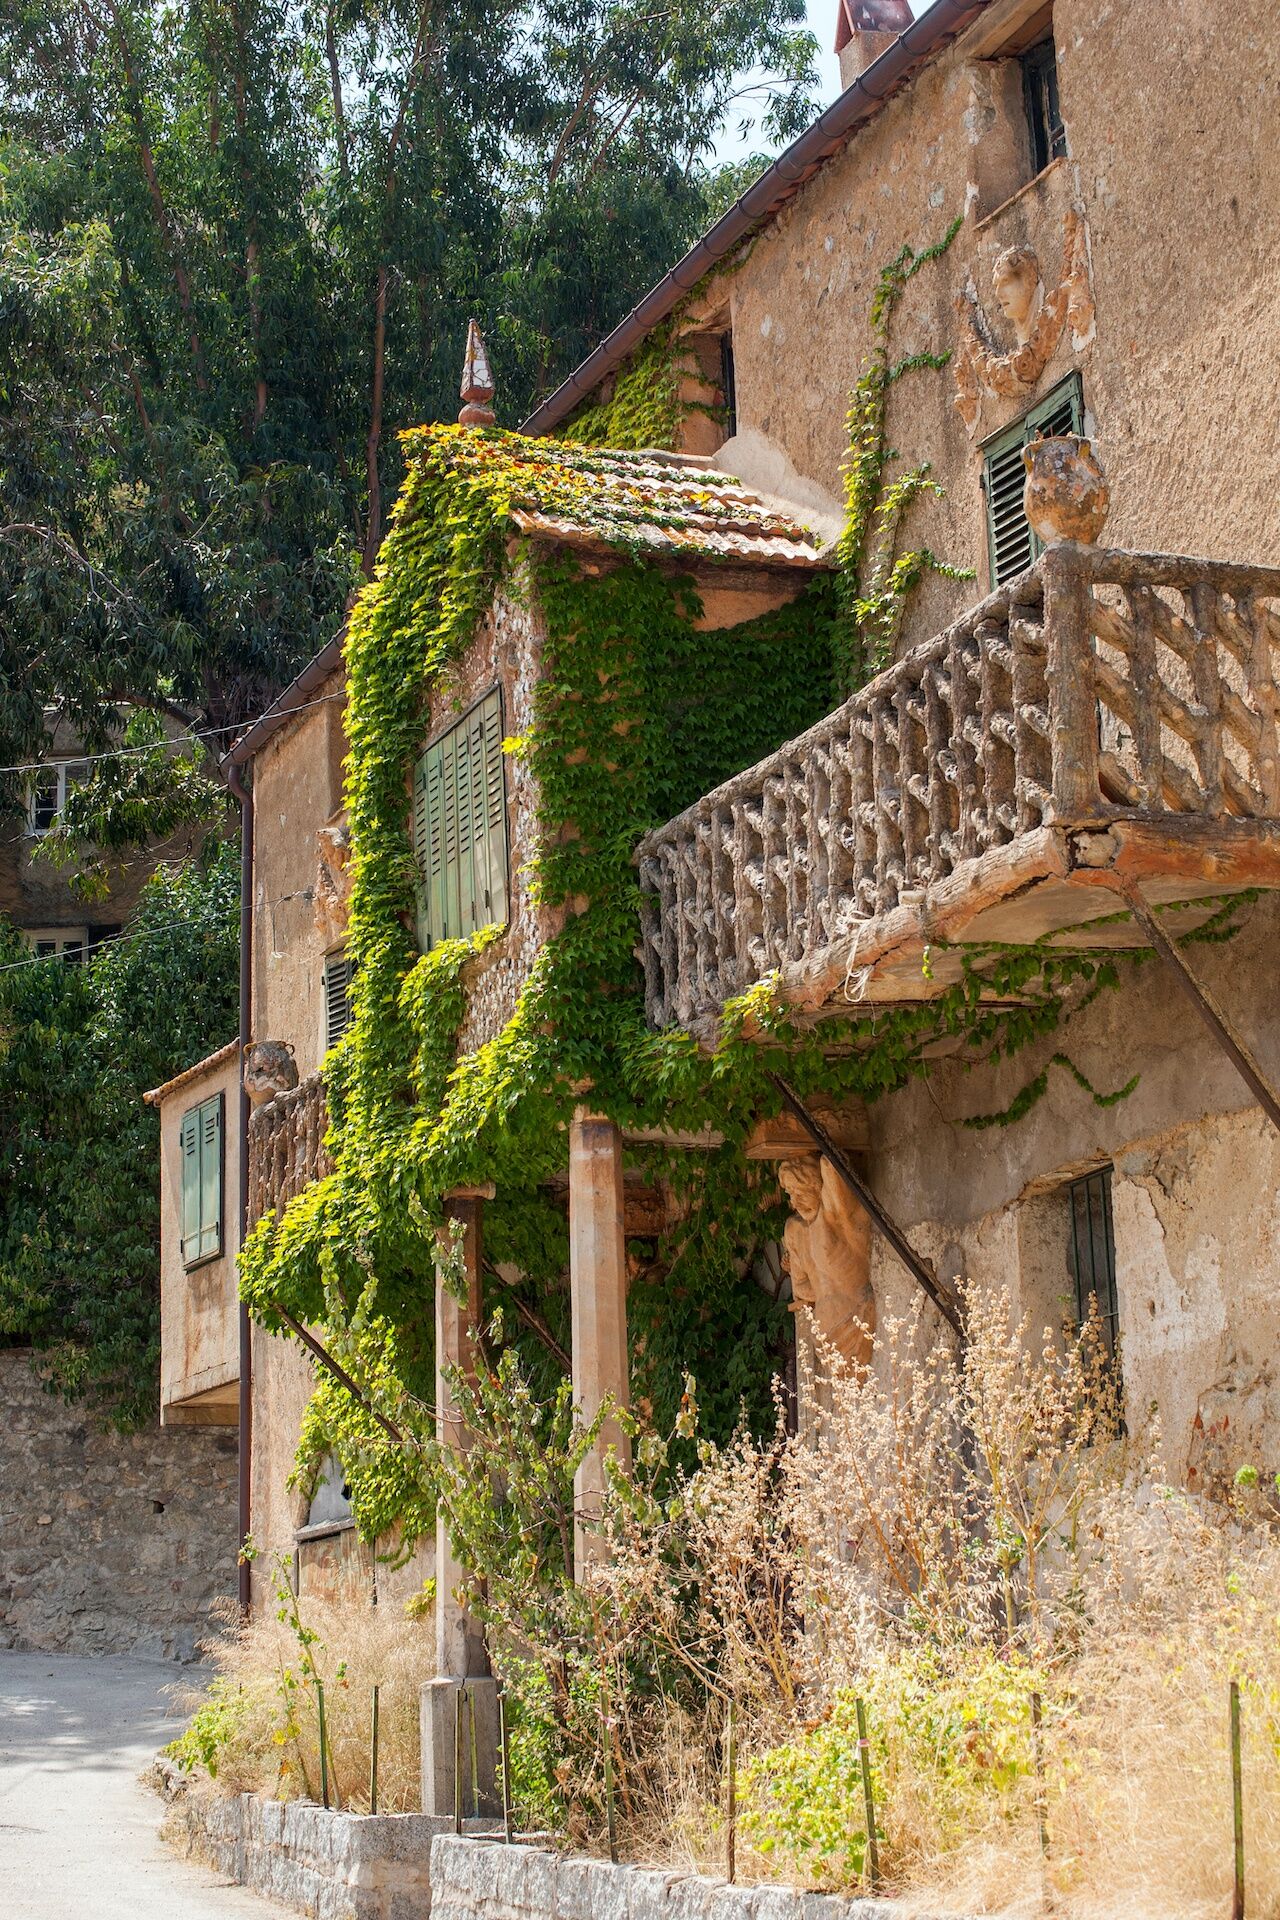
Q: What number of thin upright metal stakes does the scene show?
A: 10